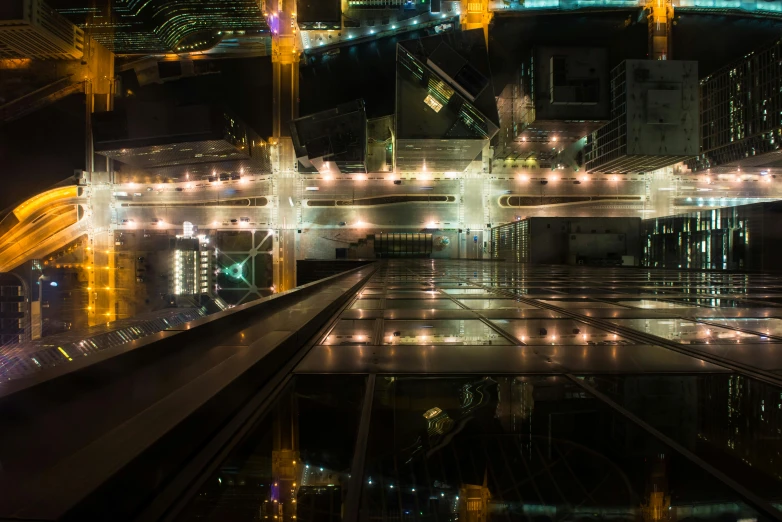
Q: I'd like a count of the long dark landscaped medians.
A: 3